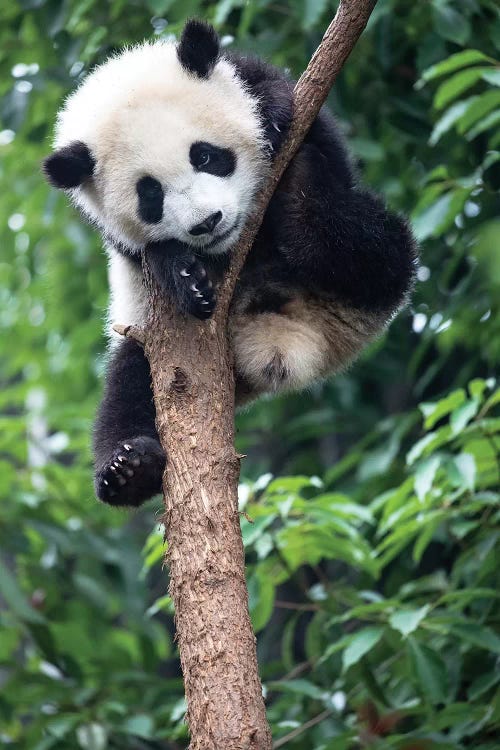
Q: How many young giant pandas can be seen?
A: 1